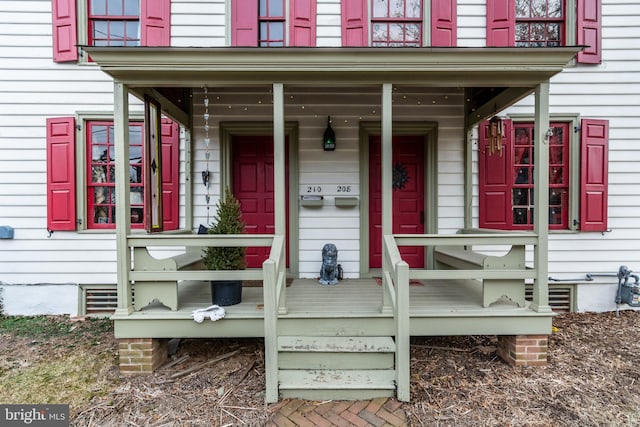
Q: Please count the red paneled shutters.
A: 12